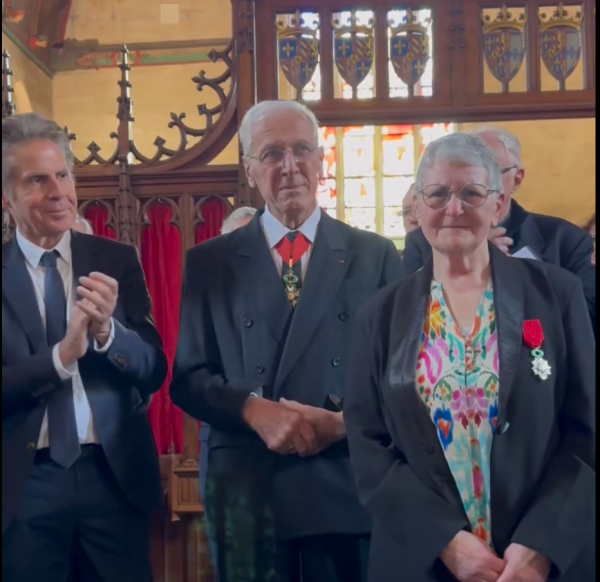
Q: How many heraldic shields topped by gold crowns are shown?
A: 5